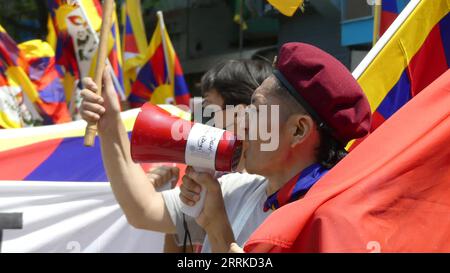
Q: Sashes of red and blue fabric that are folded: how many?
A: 1